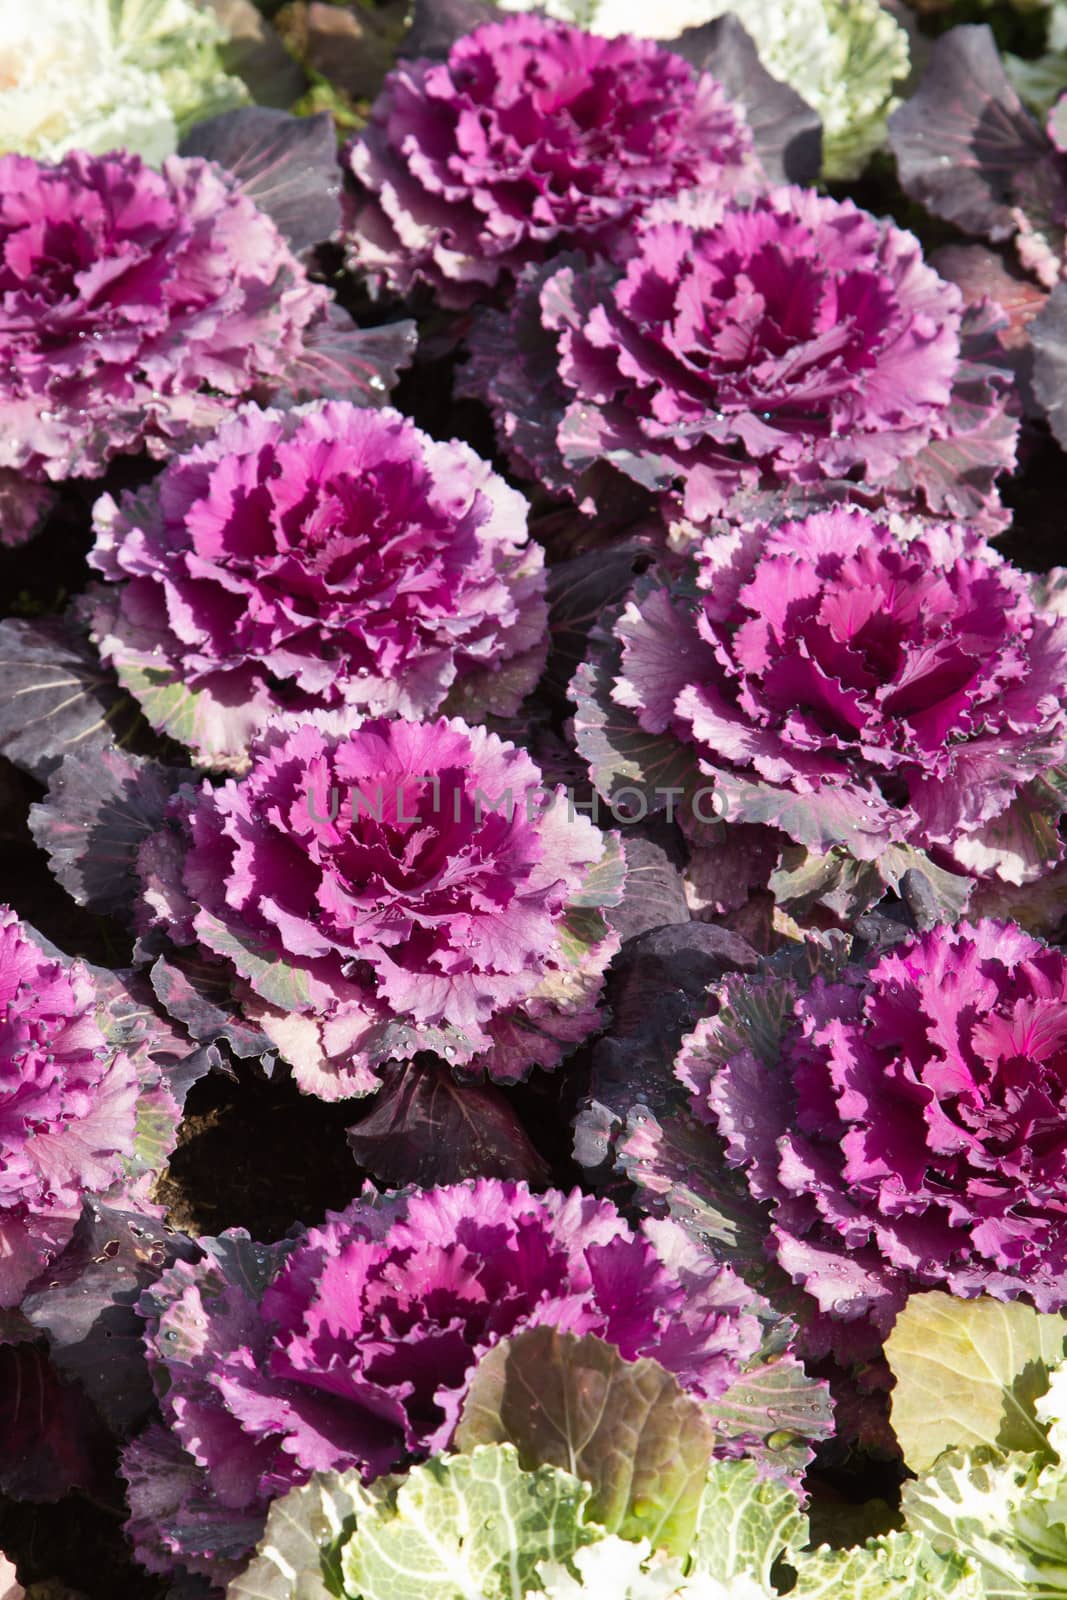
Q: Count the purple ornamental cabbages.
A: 9